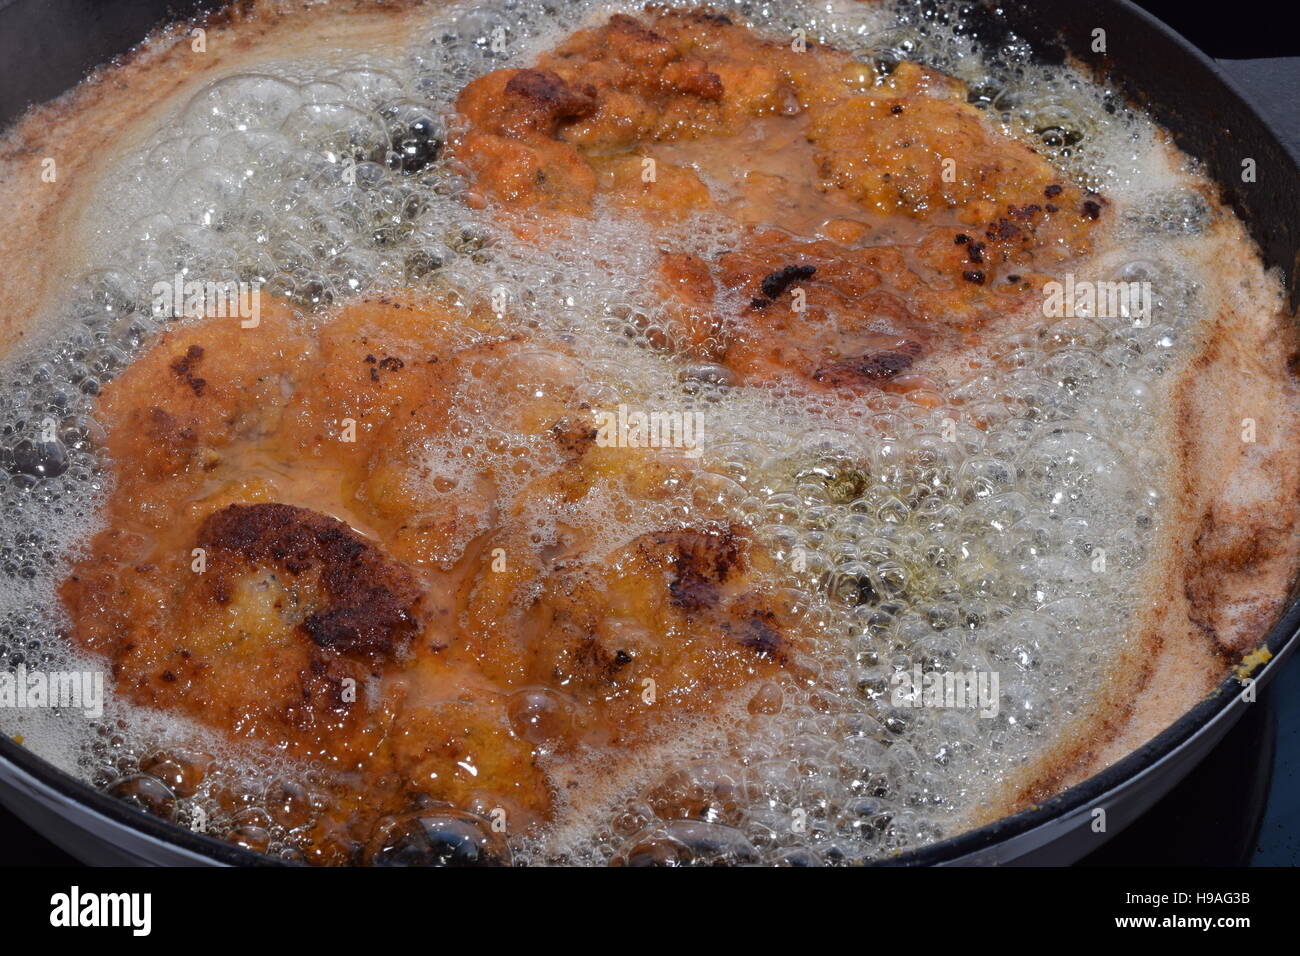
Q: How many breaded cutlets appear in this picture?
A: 2